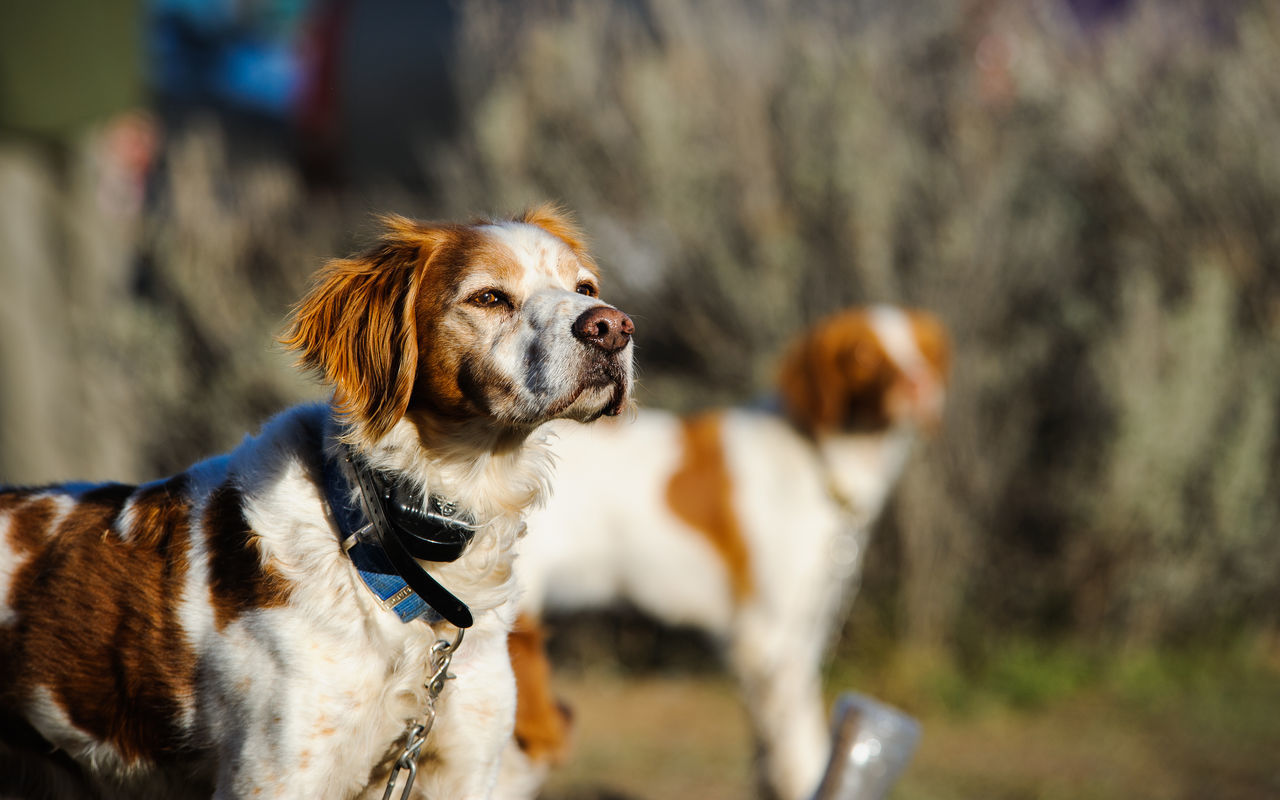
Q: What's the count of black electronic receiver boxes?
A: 1